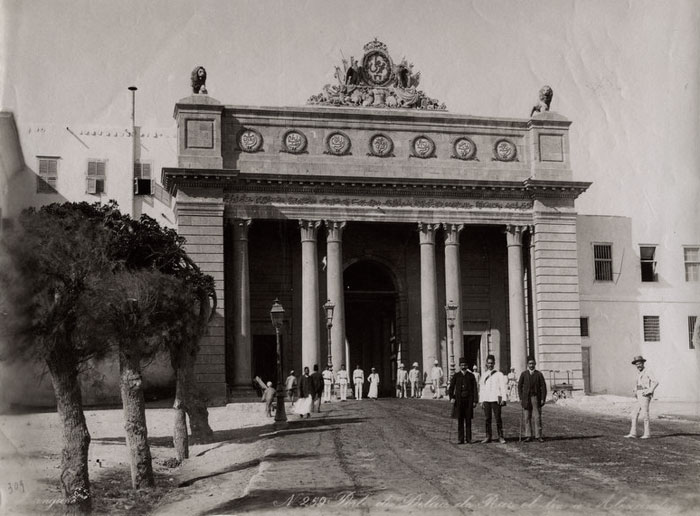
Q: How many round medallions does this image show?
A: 7